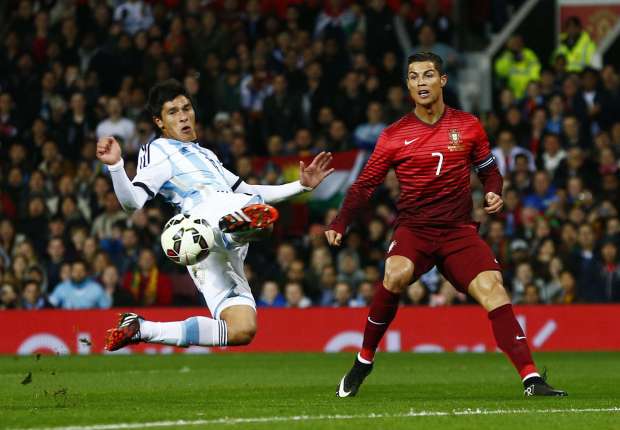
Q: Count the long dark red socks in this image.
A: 2